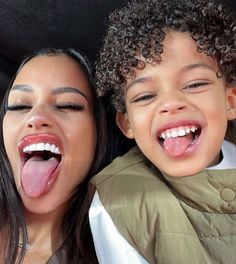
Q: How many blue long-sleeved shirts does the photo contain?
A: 0